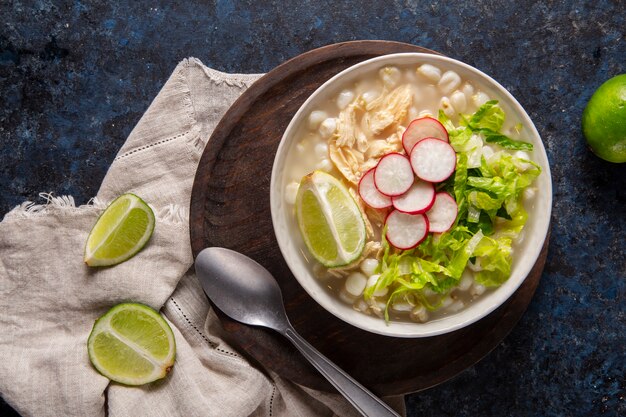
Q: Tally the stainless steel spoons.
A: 1